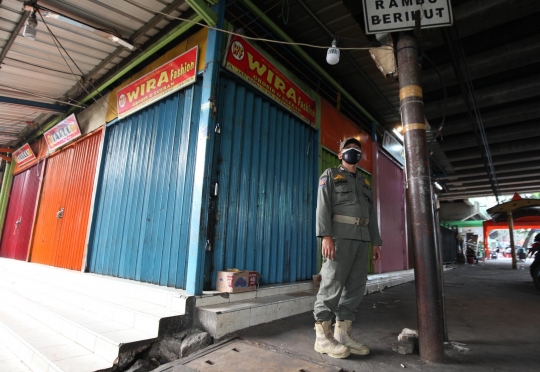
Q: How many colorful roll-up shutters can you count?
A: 6